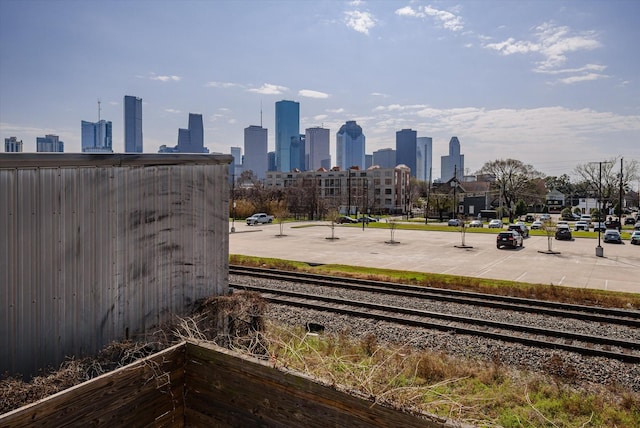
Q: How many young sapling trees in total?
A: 5